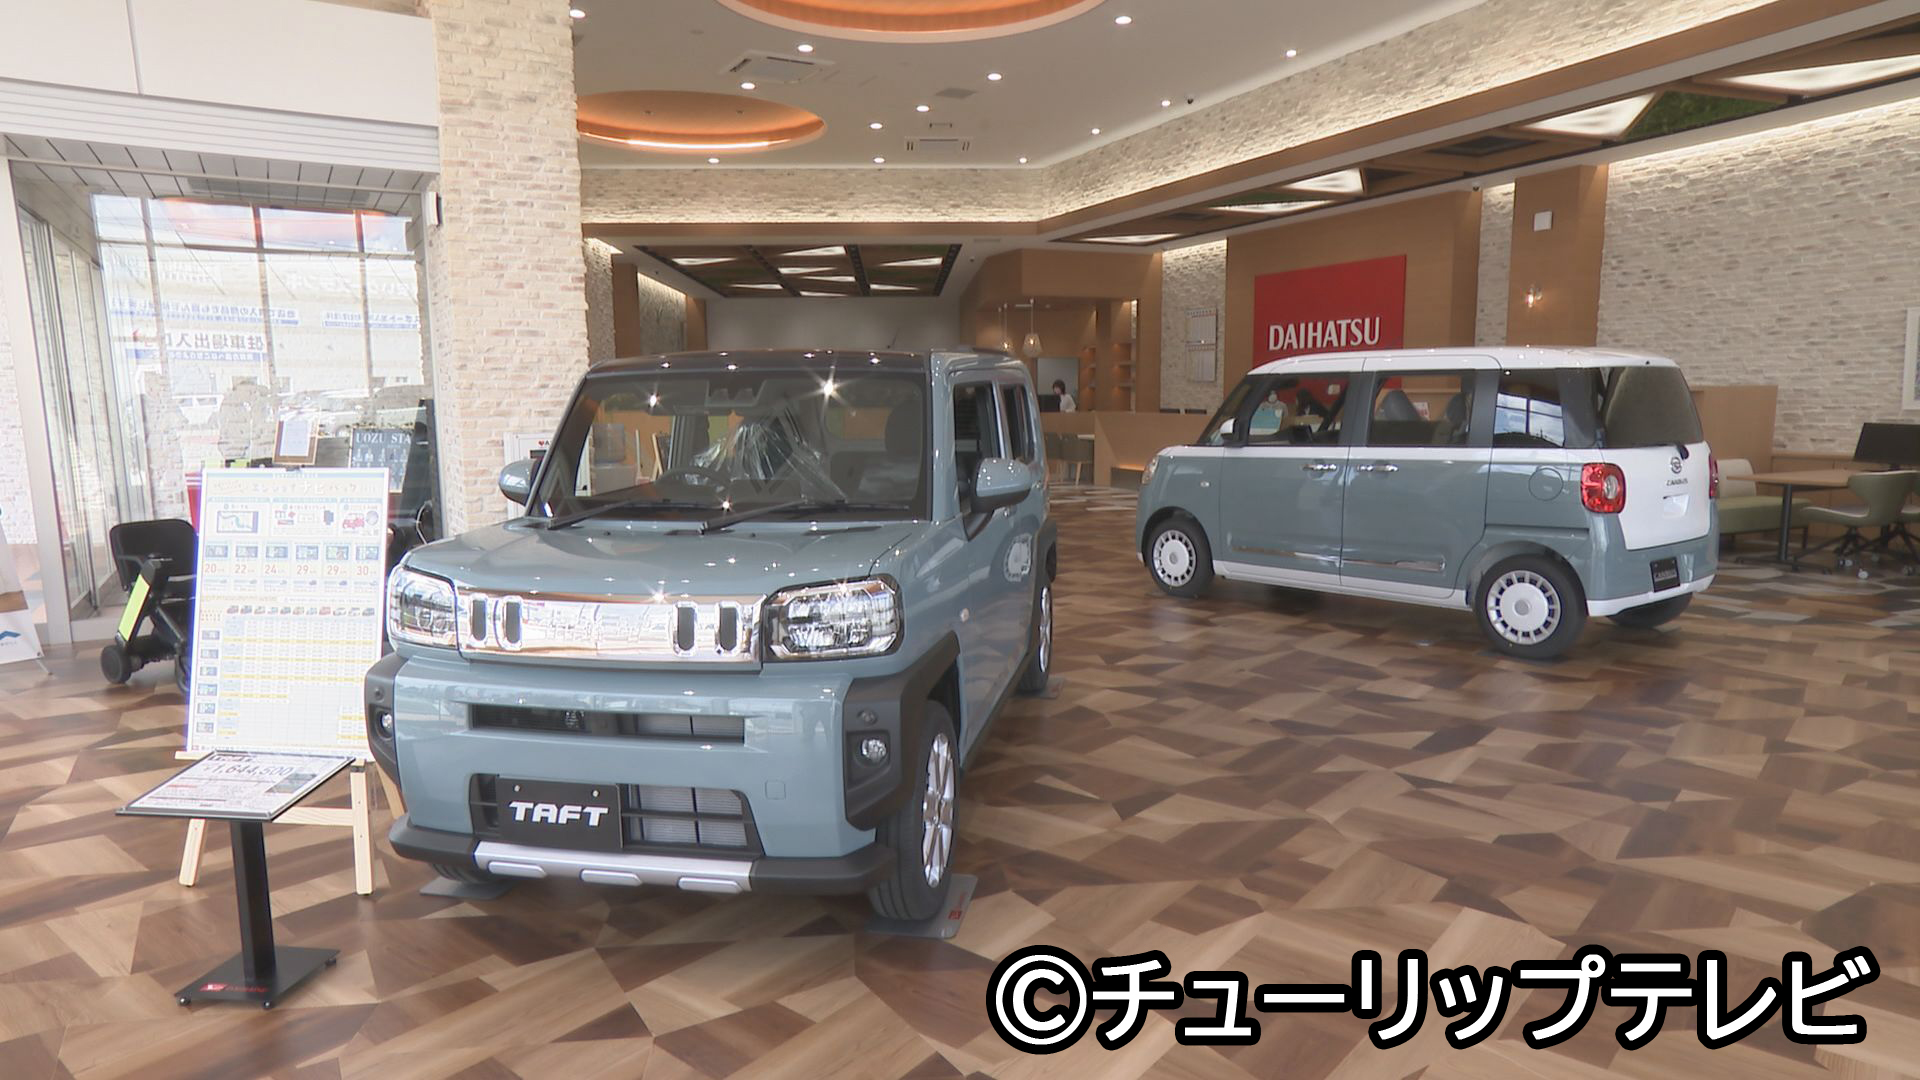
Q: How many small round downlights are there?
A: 13